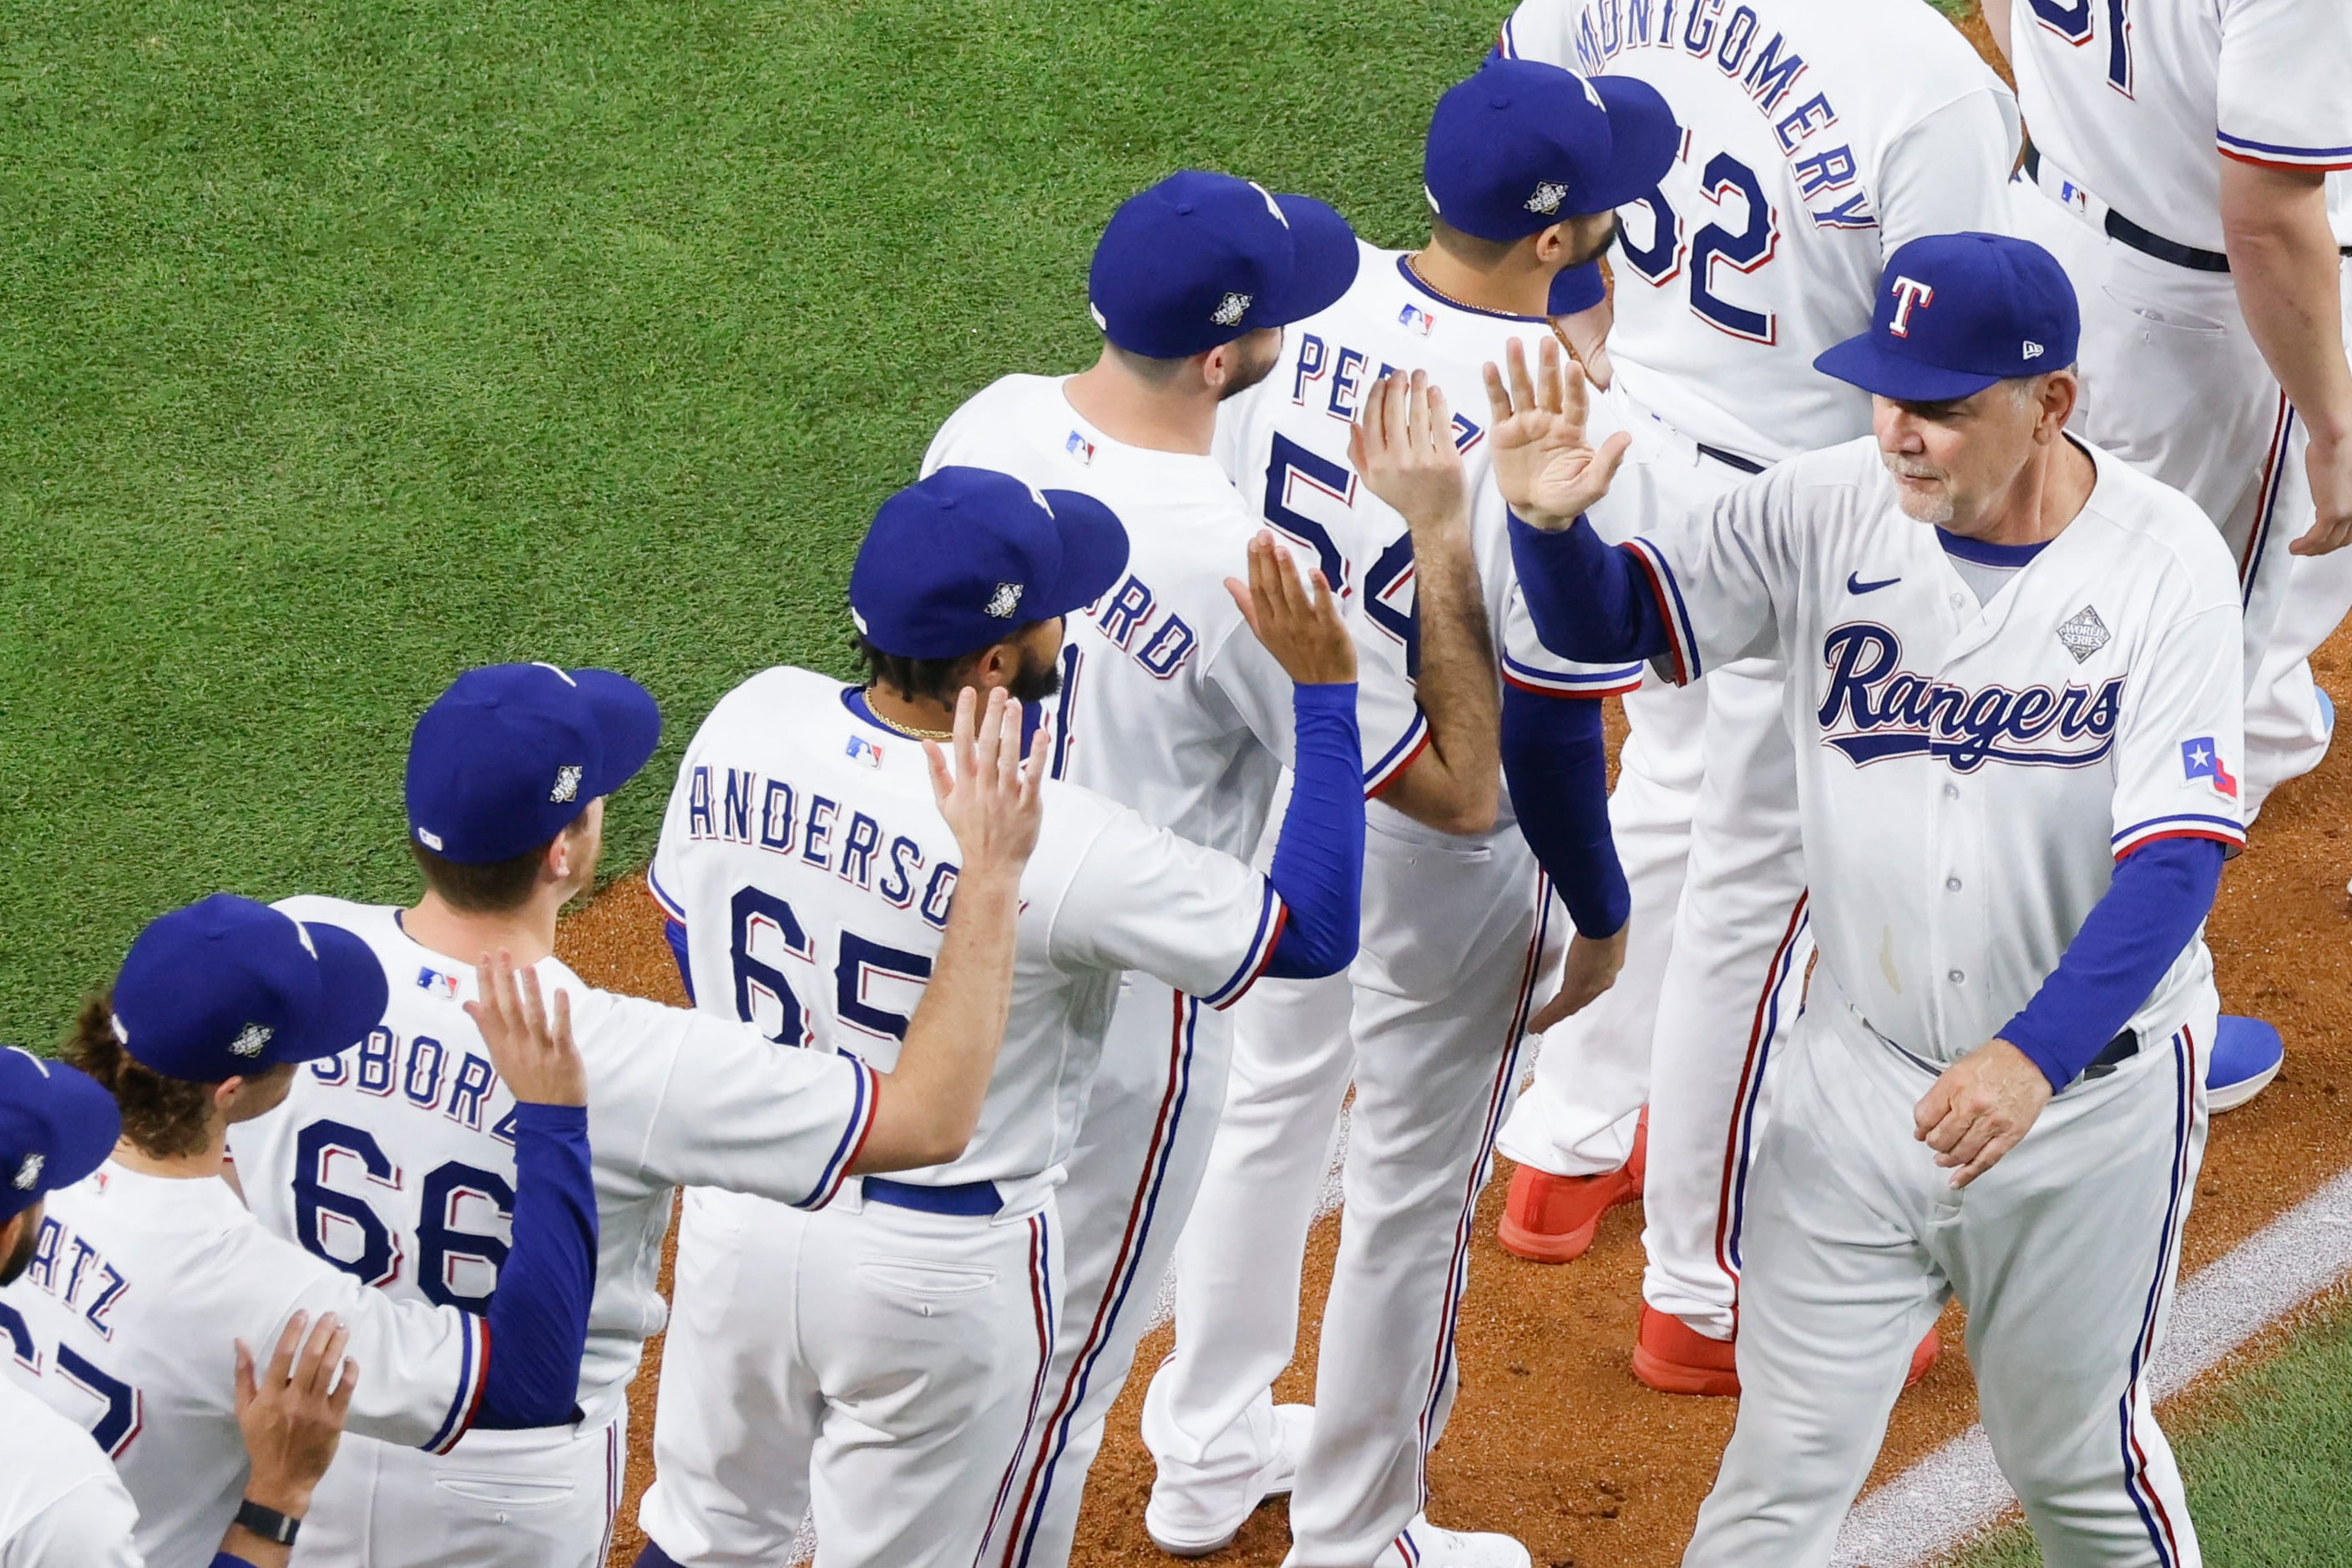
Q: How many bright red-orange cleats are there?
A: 2